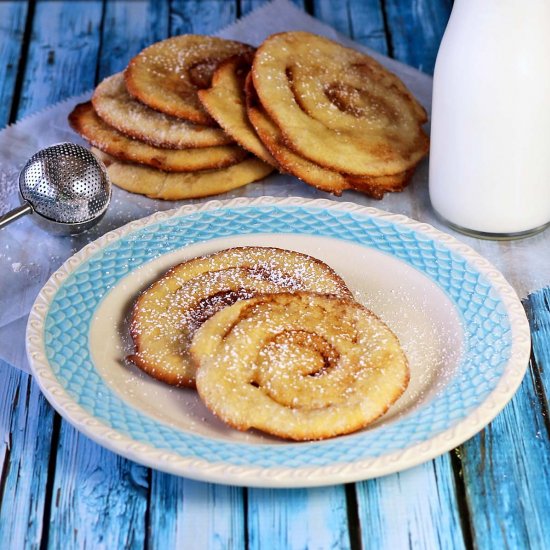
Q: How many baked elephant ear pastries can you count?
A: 9